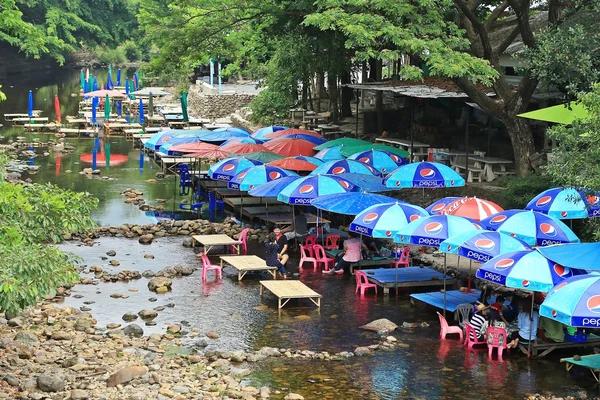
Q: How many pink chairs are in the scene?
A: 11